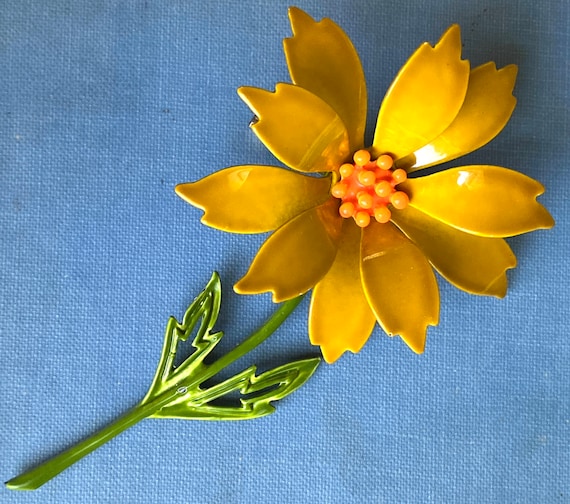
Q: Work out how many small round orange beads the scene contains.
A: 12